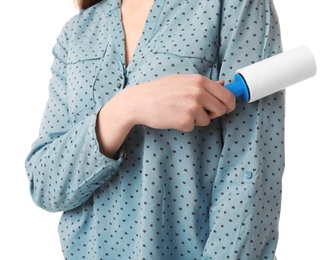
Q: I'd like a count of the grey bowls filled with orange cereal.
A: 0